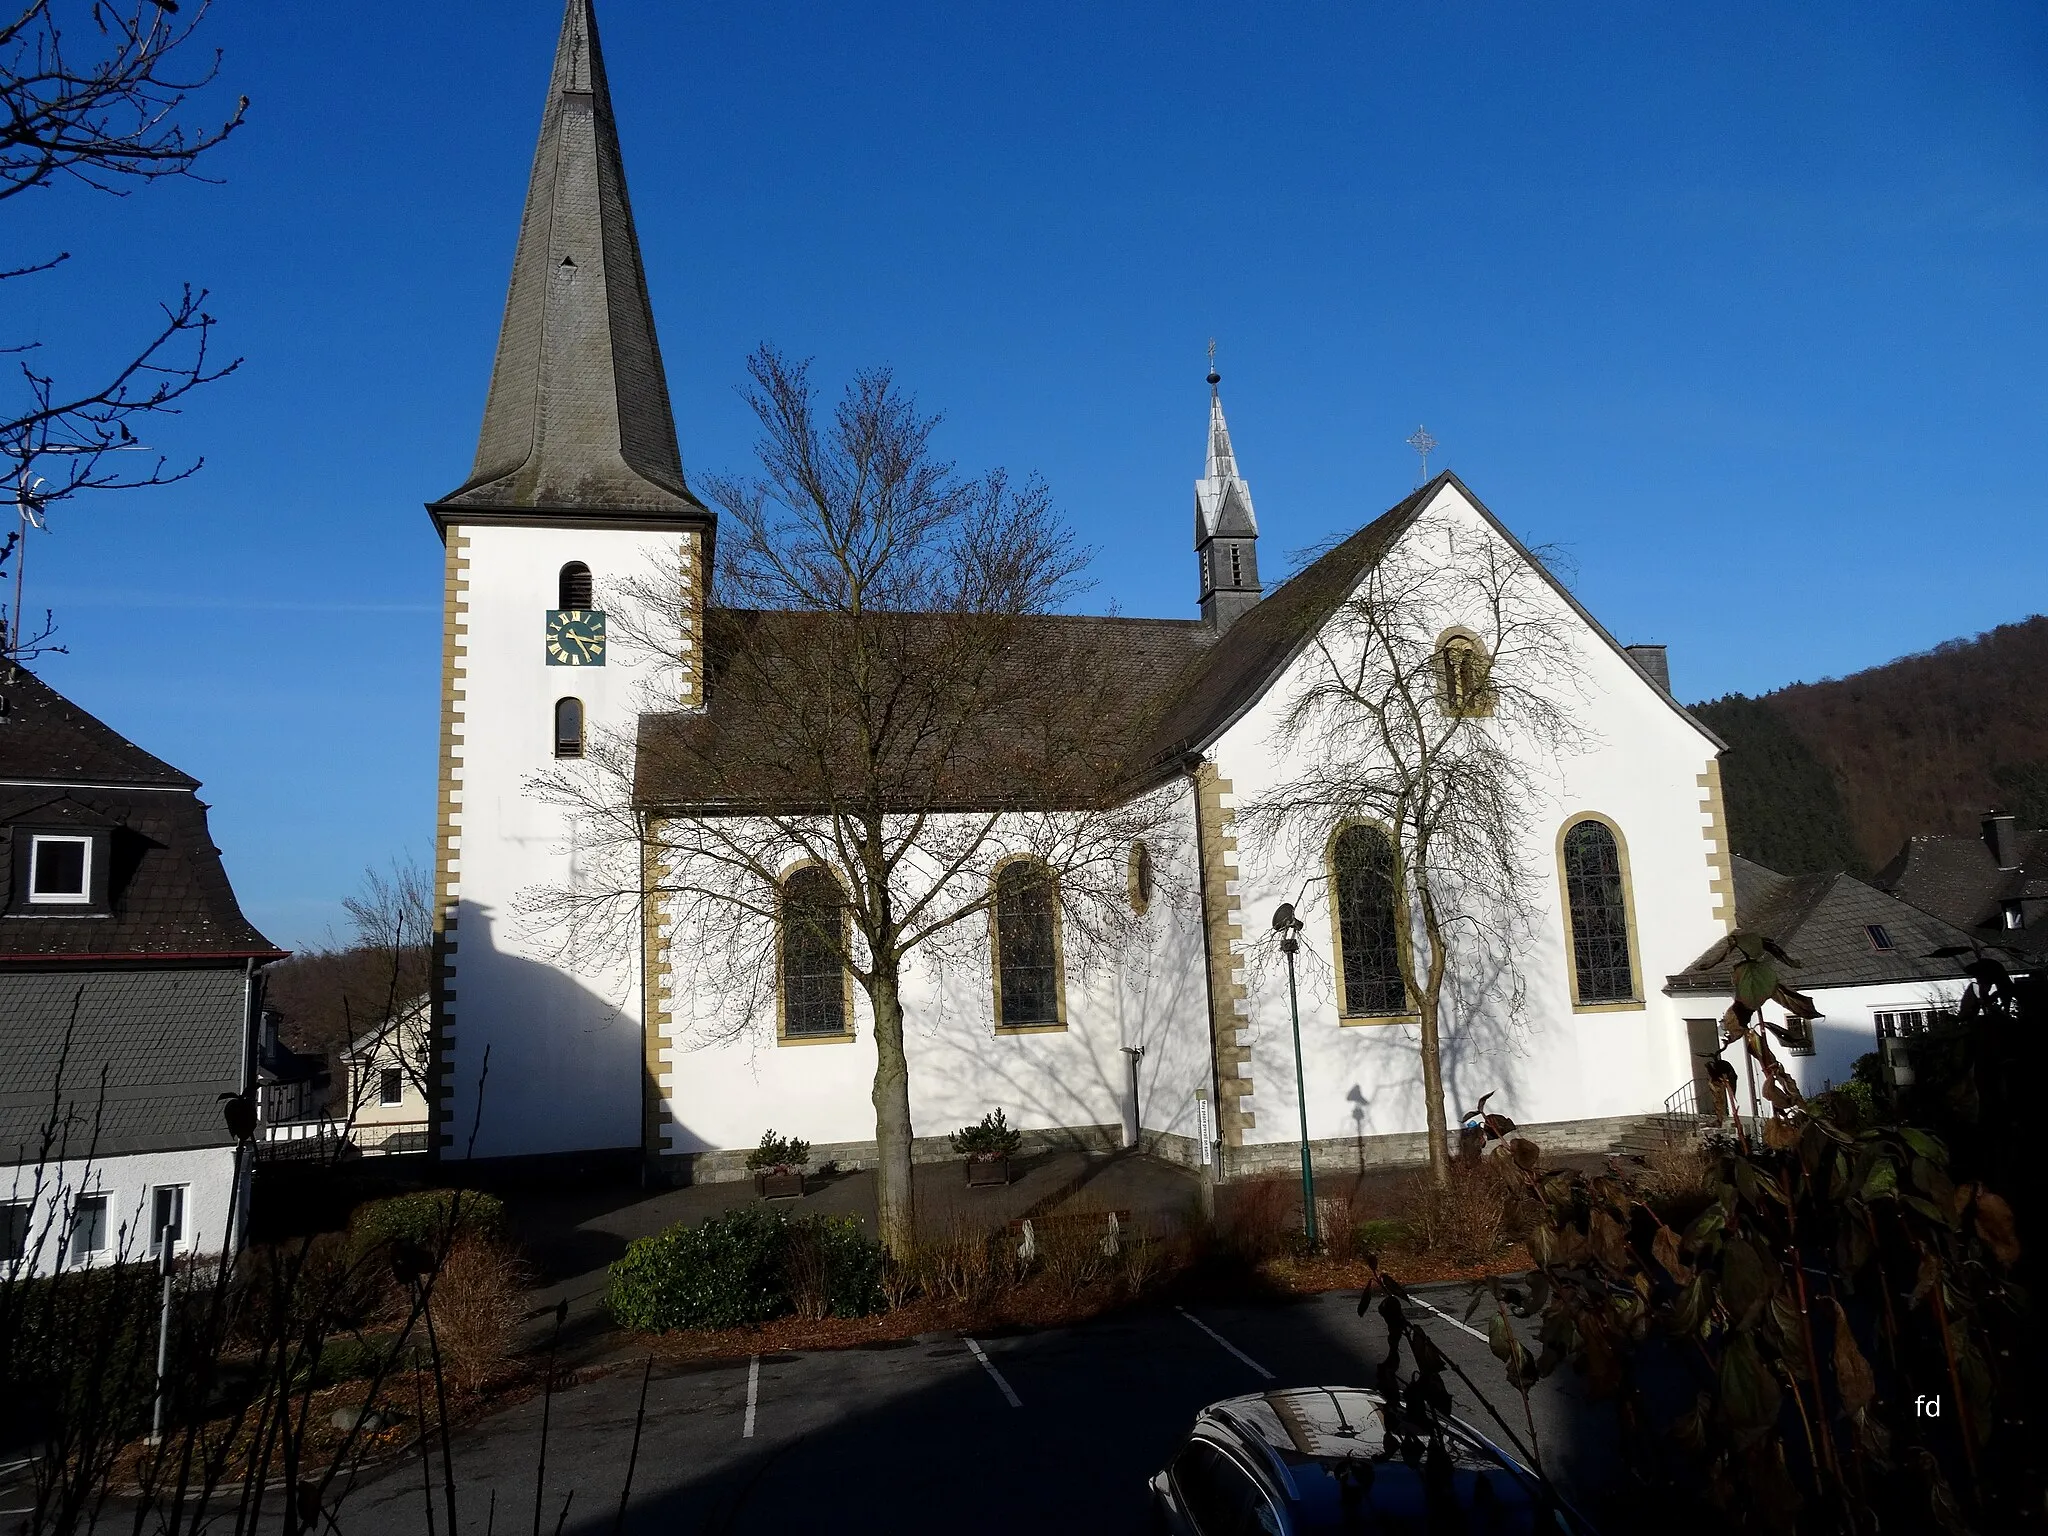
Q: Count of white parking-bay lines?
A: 4